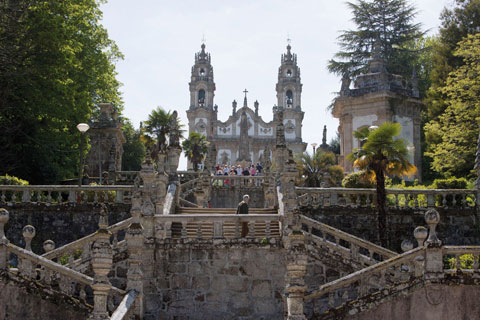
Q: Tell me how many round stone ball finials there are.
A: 6